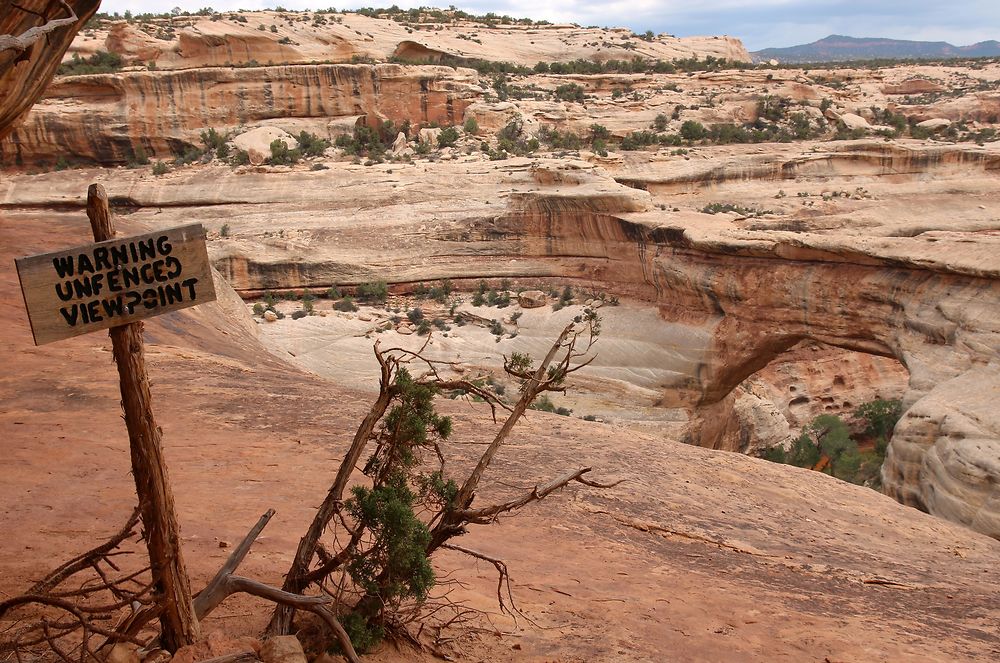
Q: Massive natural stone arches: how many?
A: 1